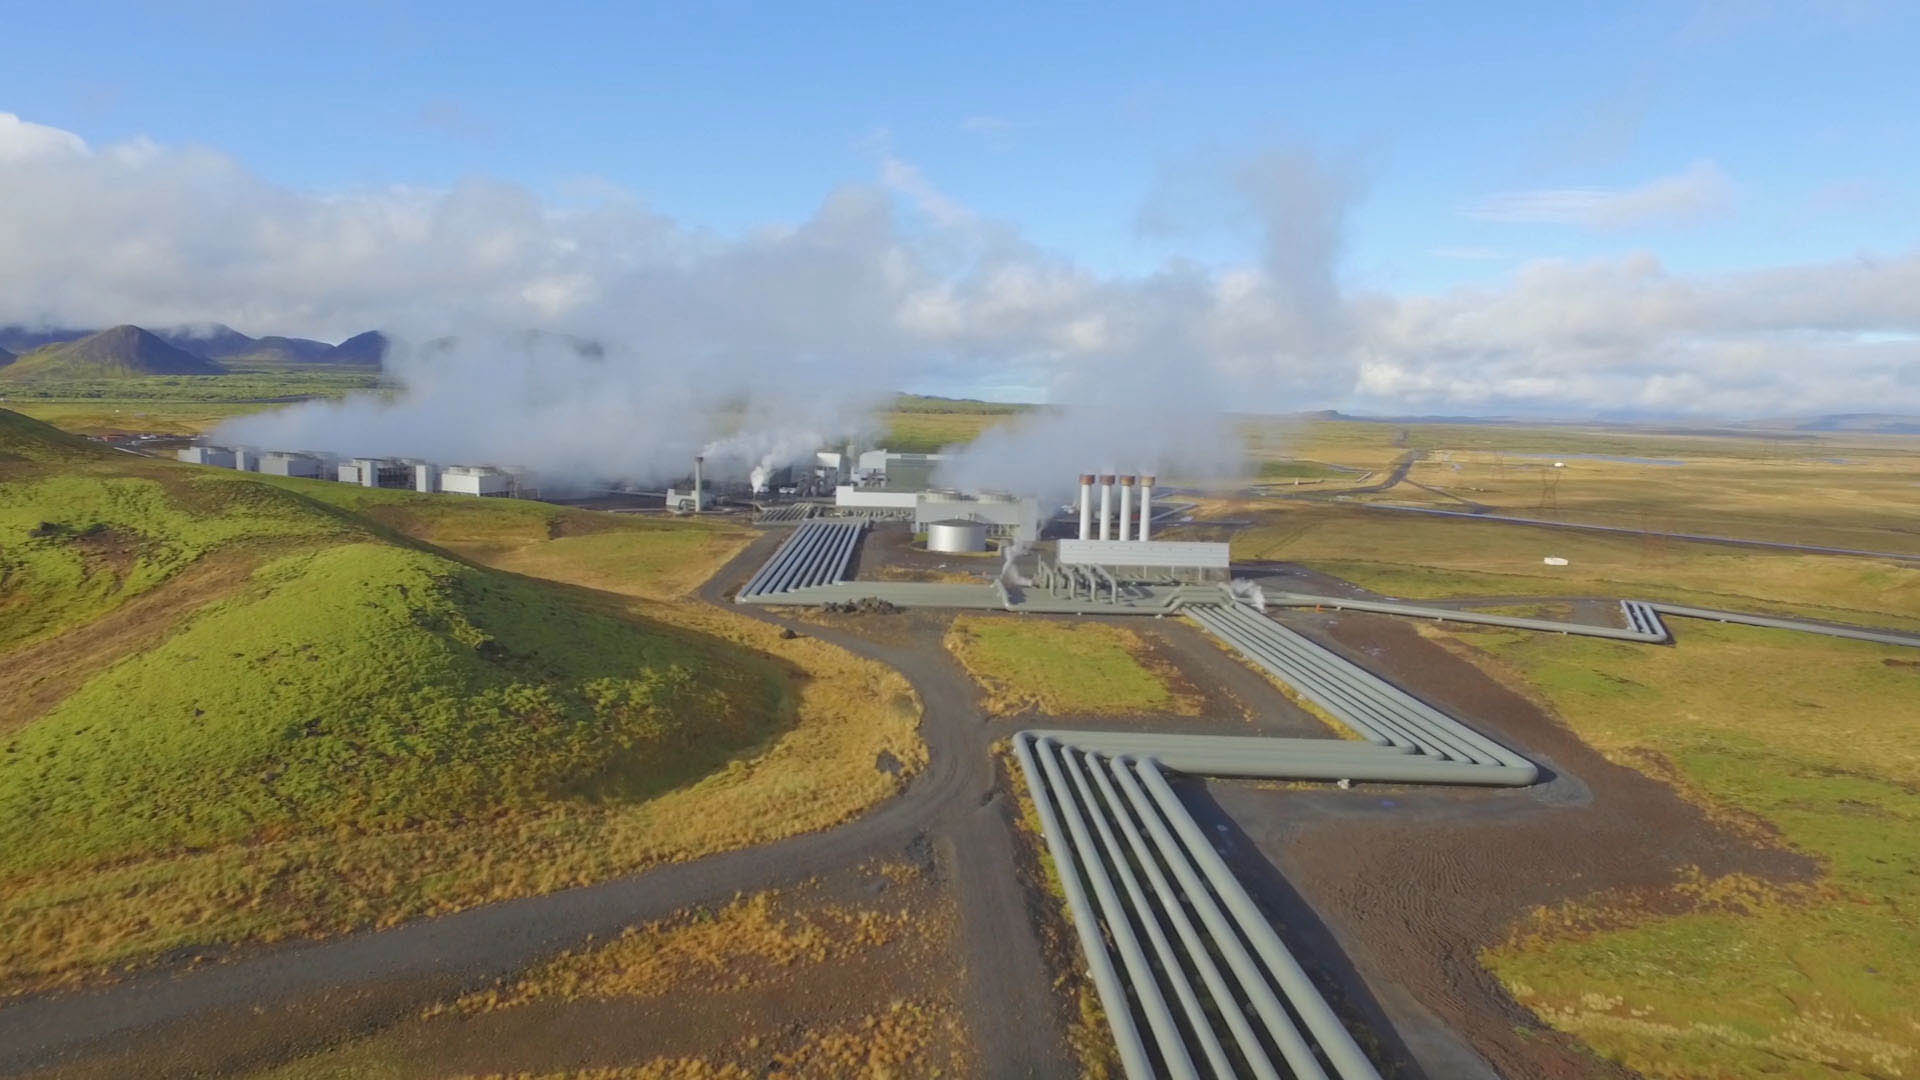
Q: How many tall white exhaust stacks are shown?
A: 4